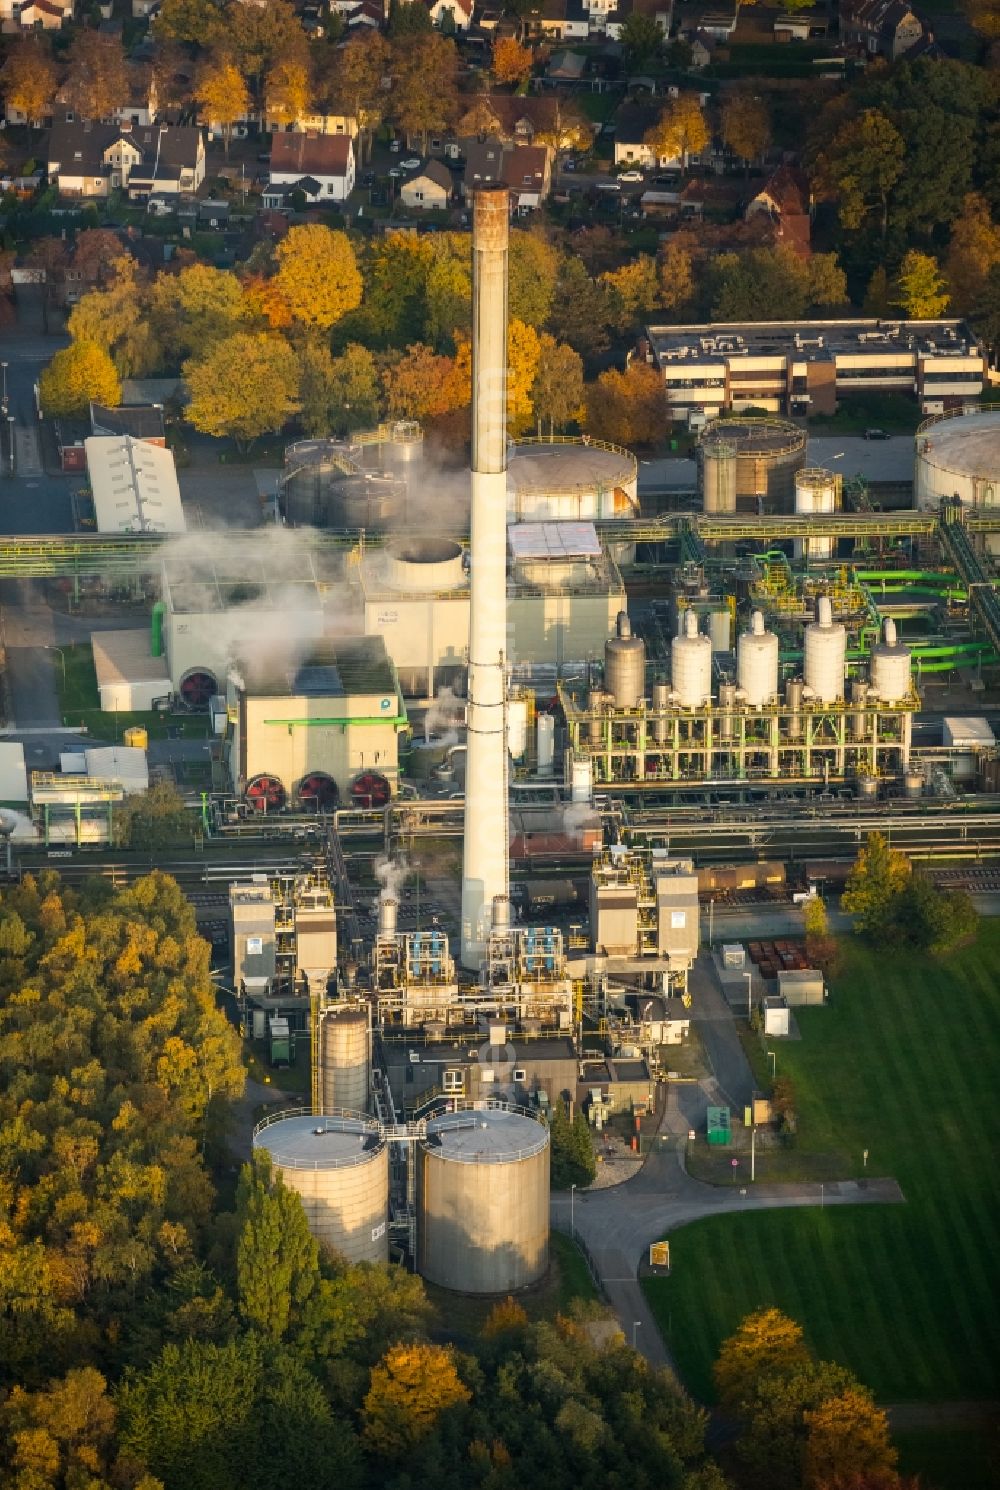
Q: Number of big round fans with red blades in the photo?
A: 4